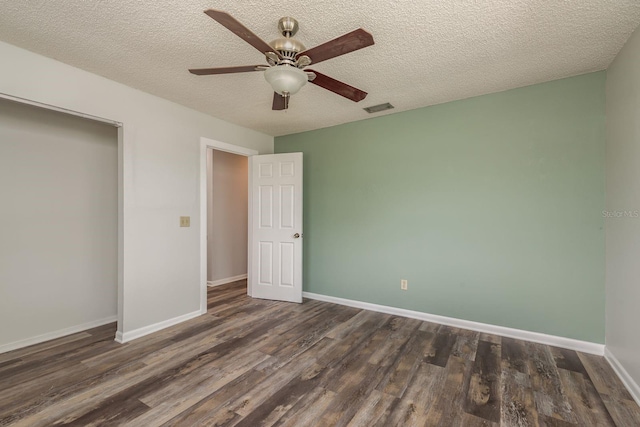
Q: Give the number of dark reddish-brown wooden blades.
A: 5